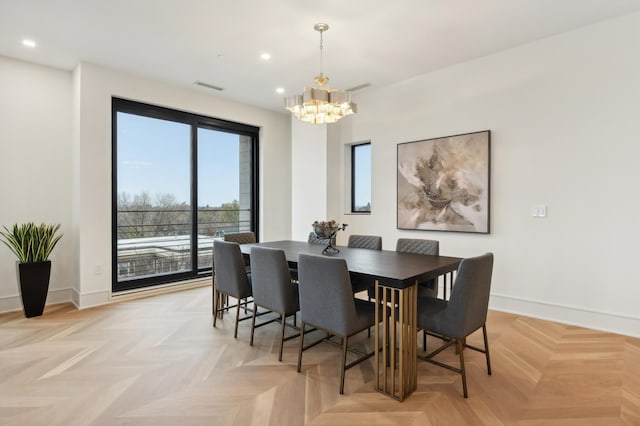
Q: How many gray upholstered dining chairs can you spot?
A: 8